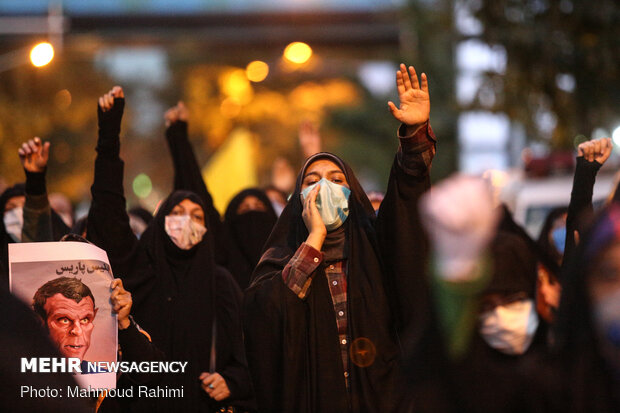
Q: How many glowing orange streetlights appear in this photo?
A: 3